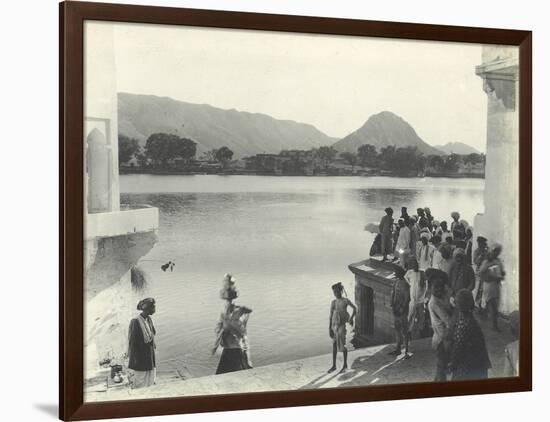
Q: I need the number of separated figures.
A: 3